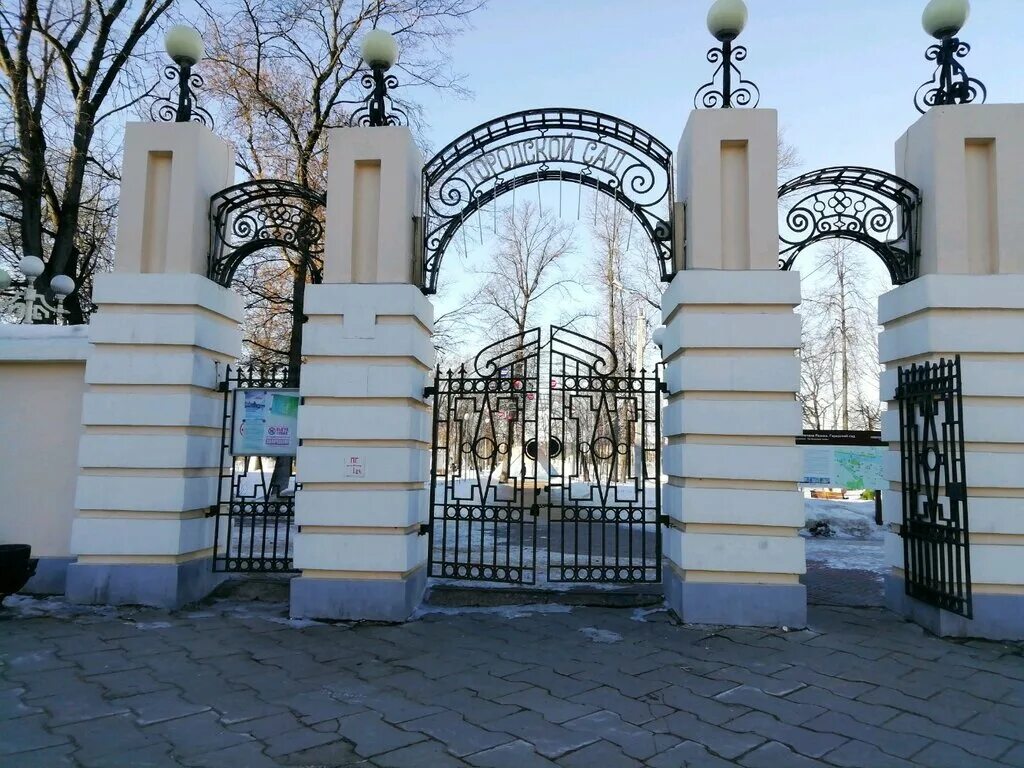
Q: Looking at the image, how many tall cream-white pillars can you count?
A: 4